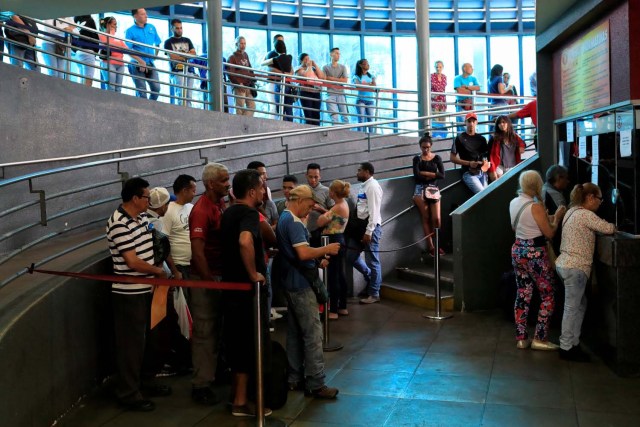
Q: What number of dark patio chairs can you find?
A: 0